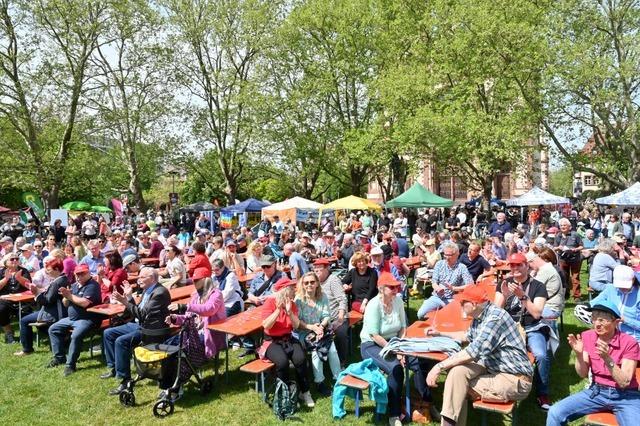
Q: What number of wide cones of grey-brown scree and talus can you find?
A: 0